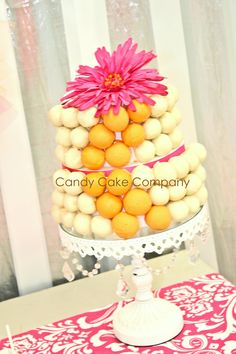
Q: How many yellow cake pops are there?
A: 12